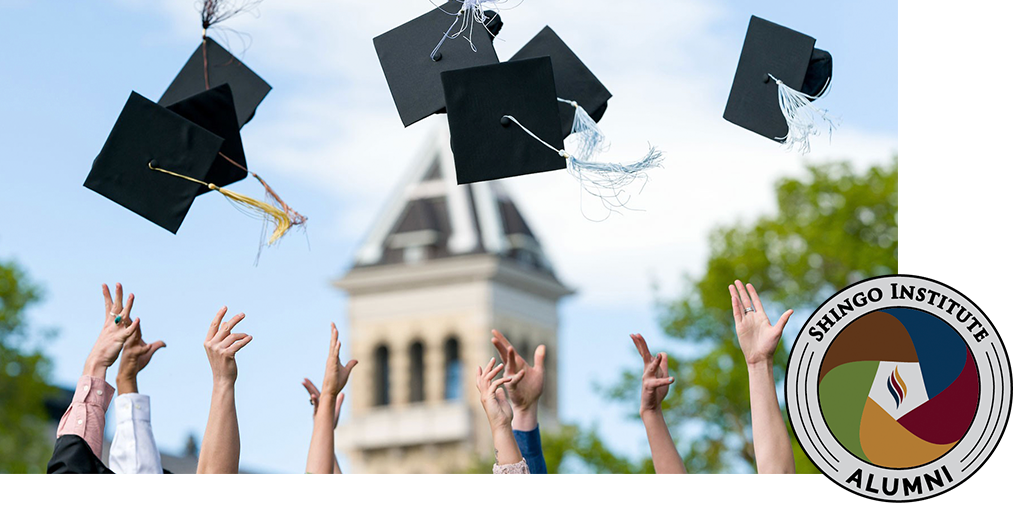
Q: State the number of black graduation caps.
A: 7